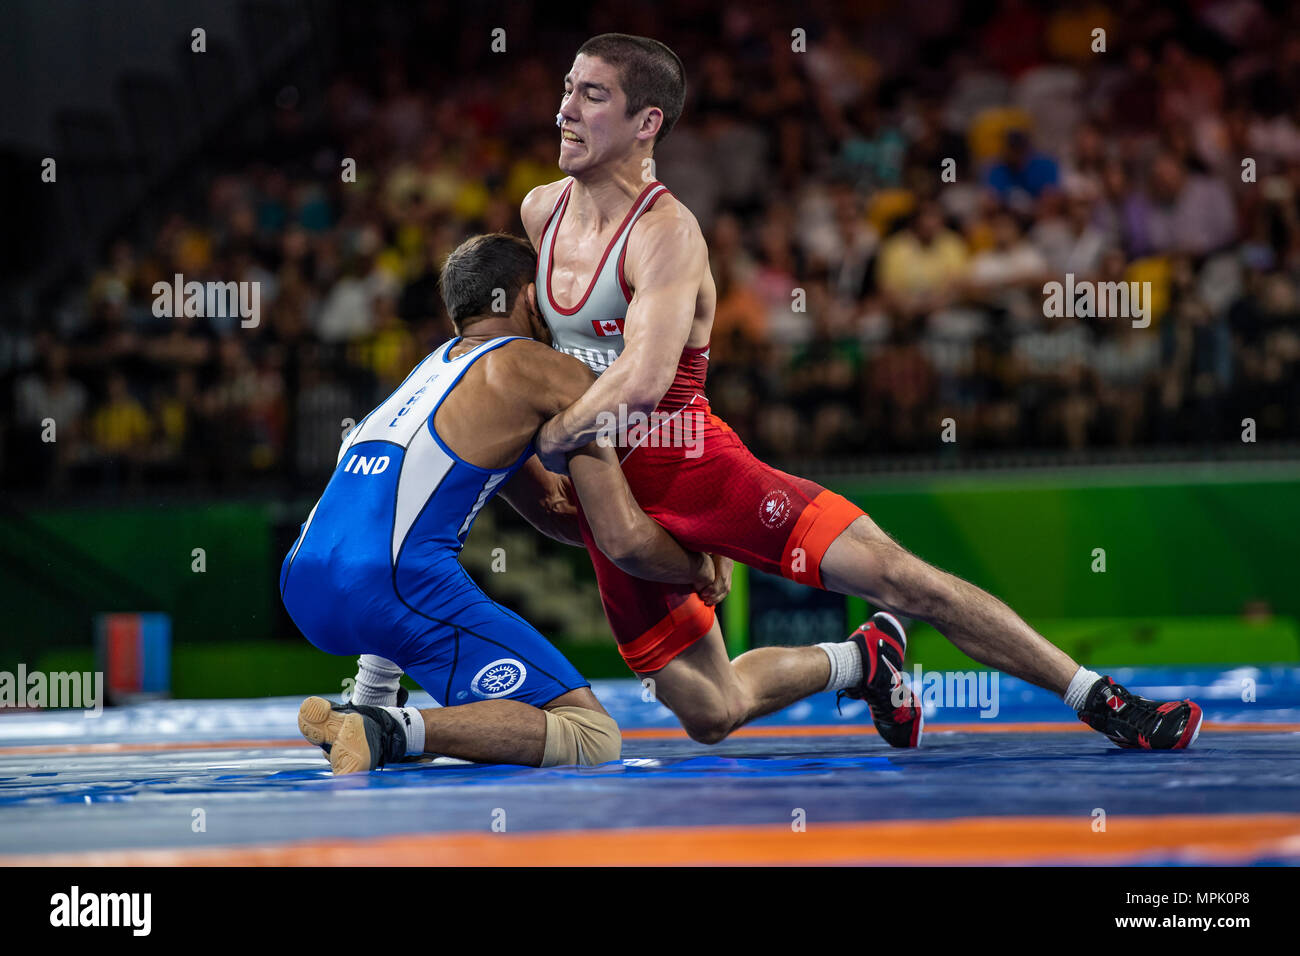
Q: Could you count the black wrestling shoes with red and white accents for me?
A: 2